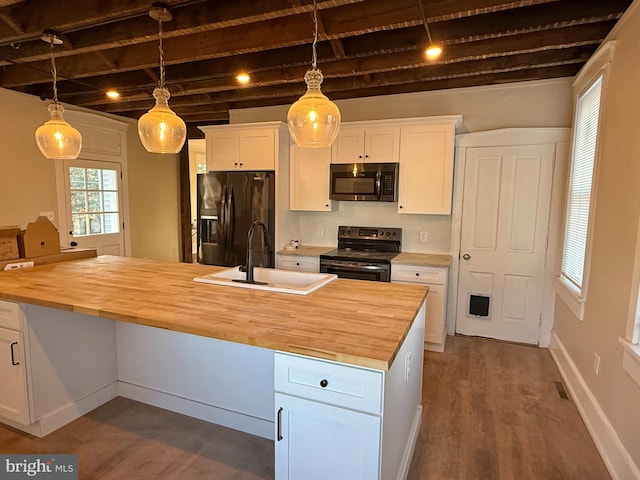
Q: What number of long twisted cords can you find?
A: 3